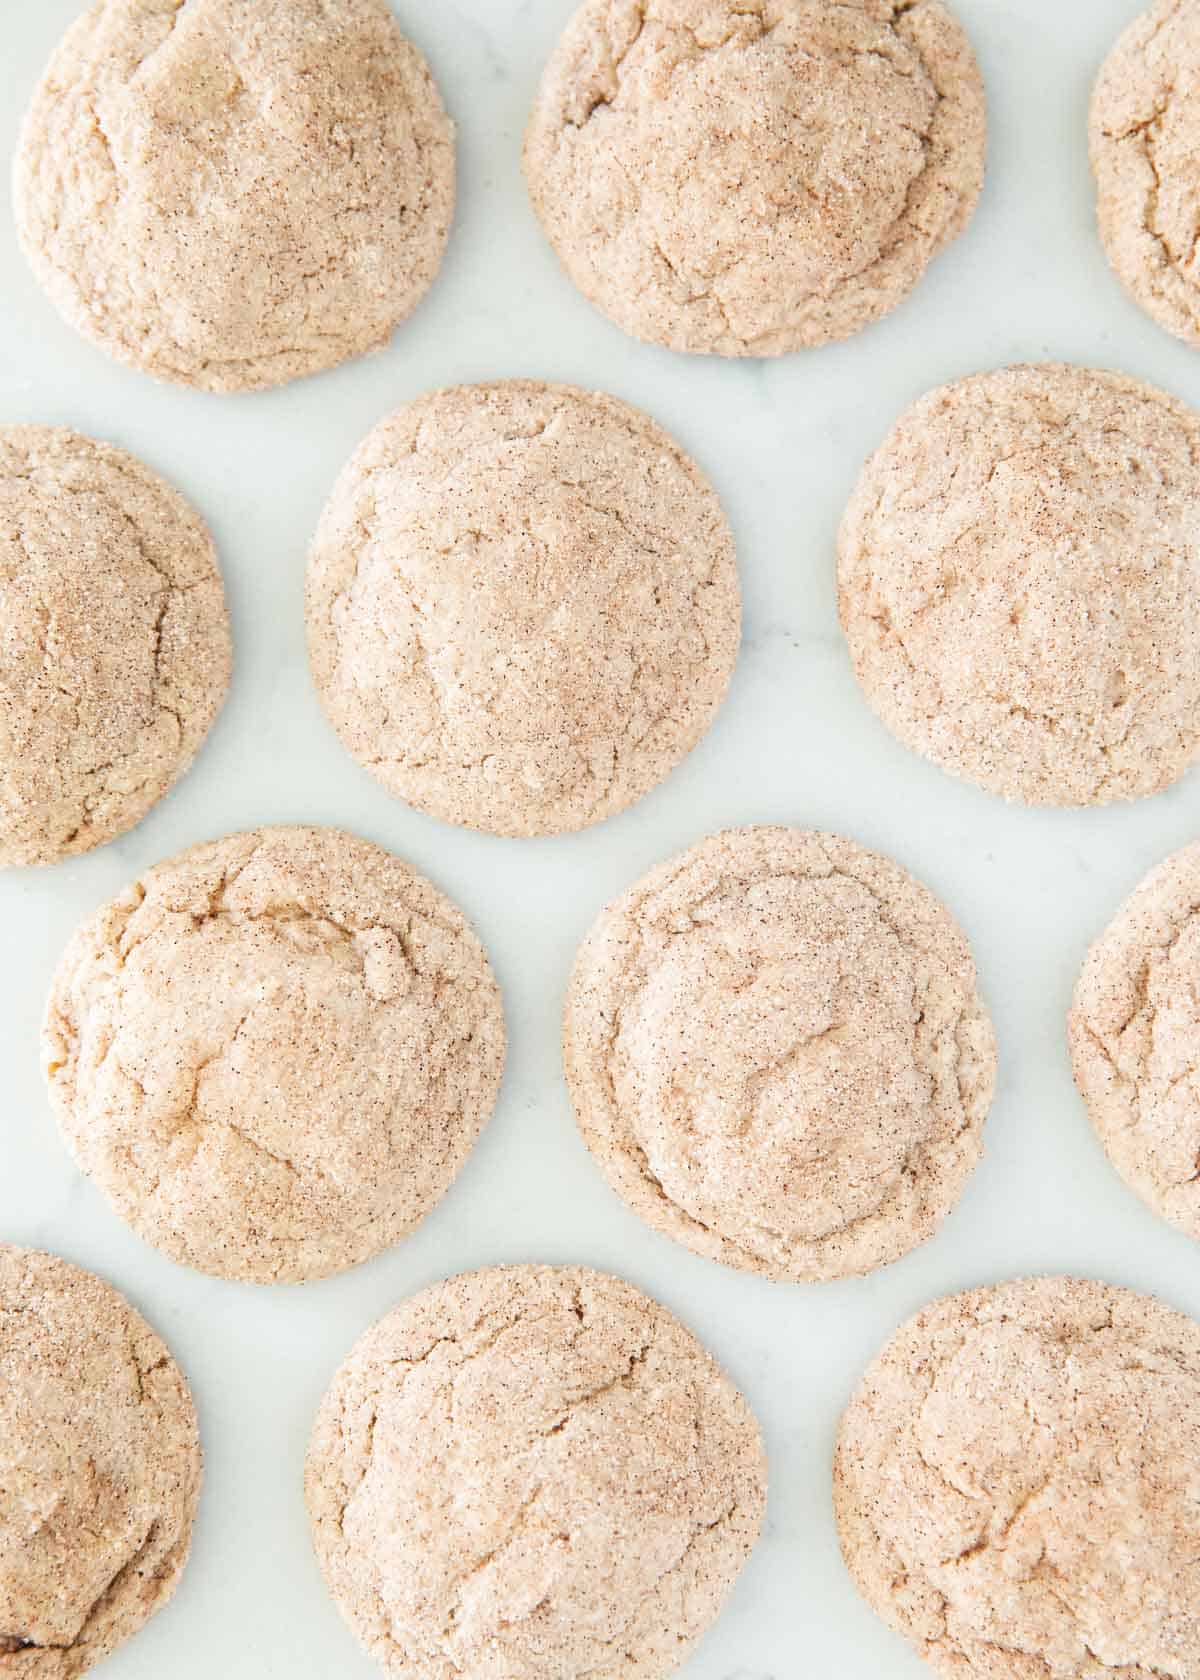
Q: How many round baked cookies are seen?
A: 12